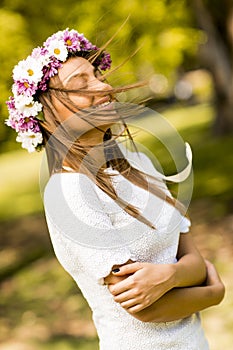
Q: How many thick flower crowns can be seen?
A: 1